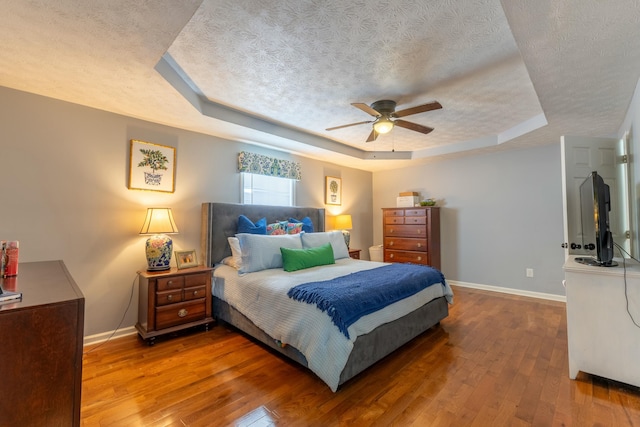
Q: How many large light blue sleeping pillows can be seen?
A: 2